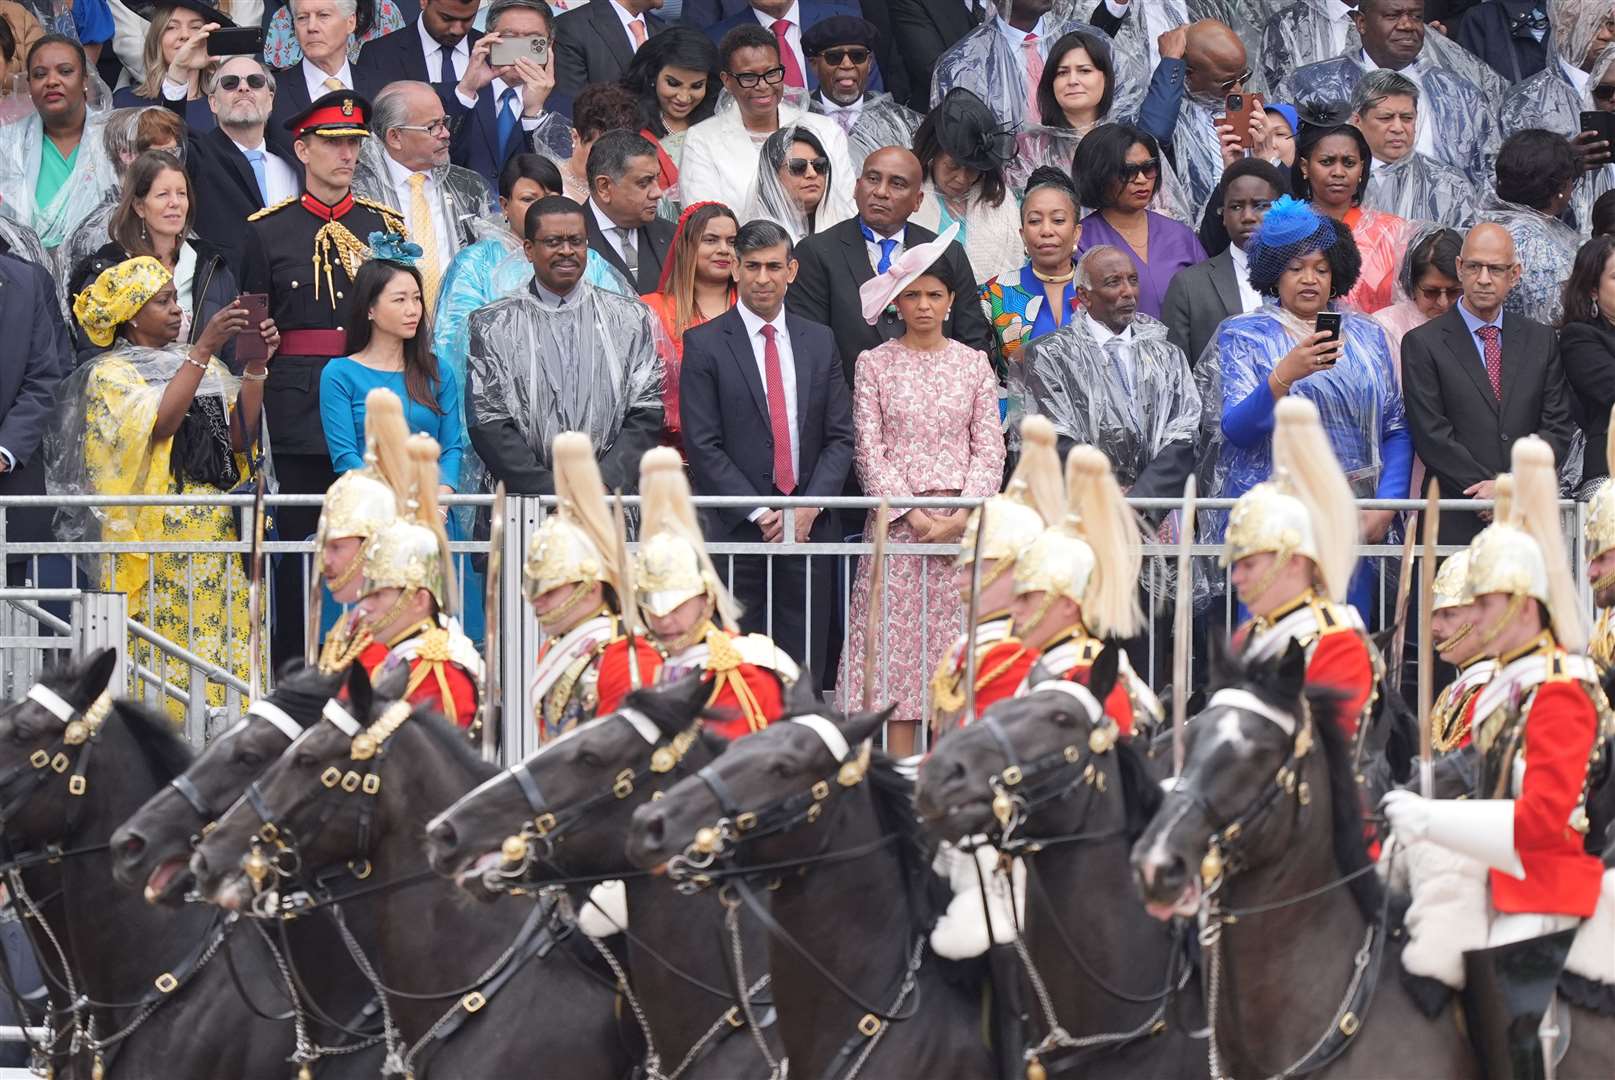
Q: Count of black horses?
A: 7